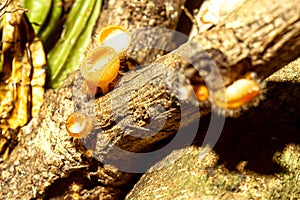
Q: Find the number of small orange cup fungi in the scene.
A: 5